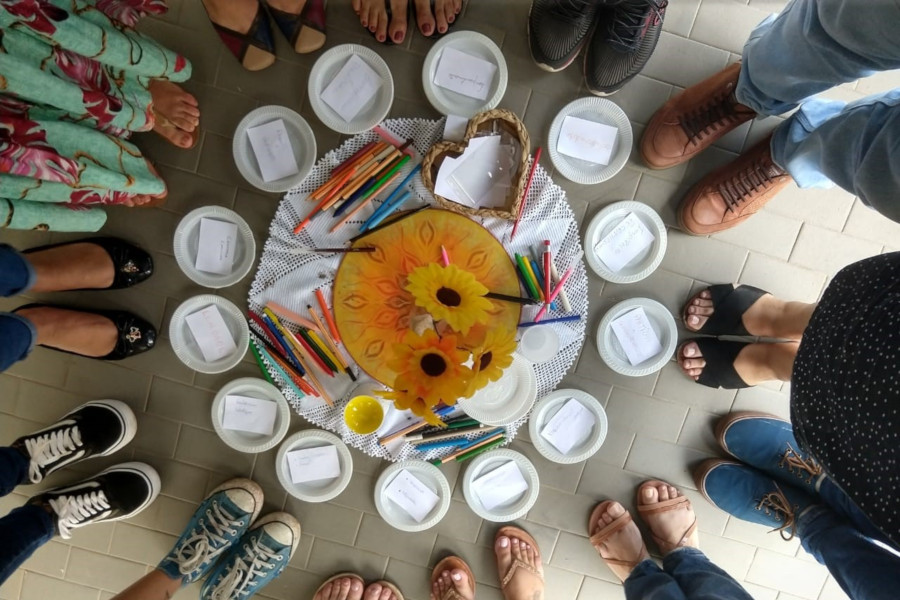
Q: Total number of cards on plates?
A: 13